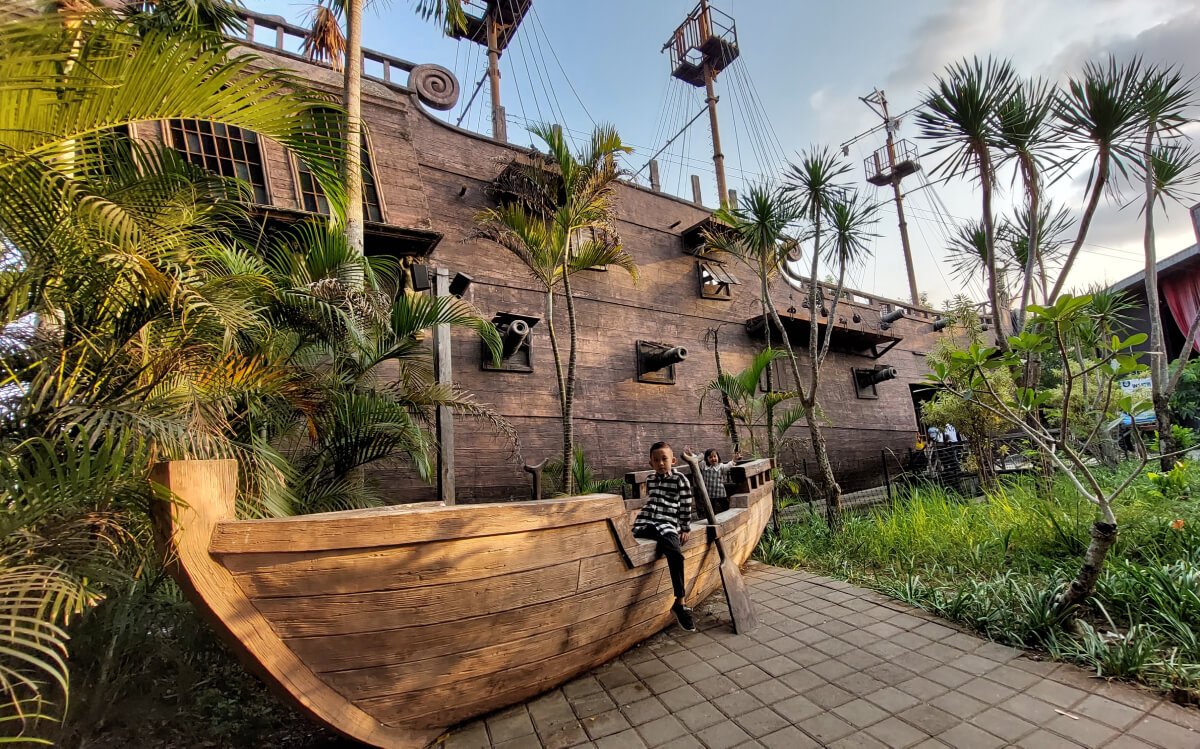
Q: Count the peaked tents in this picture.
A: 0